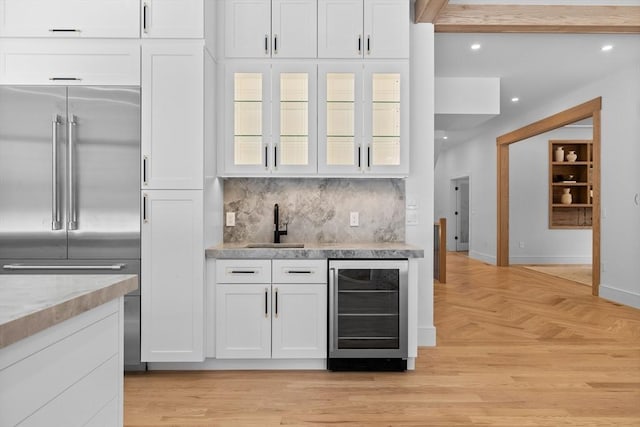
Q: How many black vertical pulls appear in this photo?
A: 13